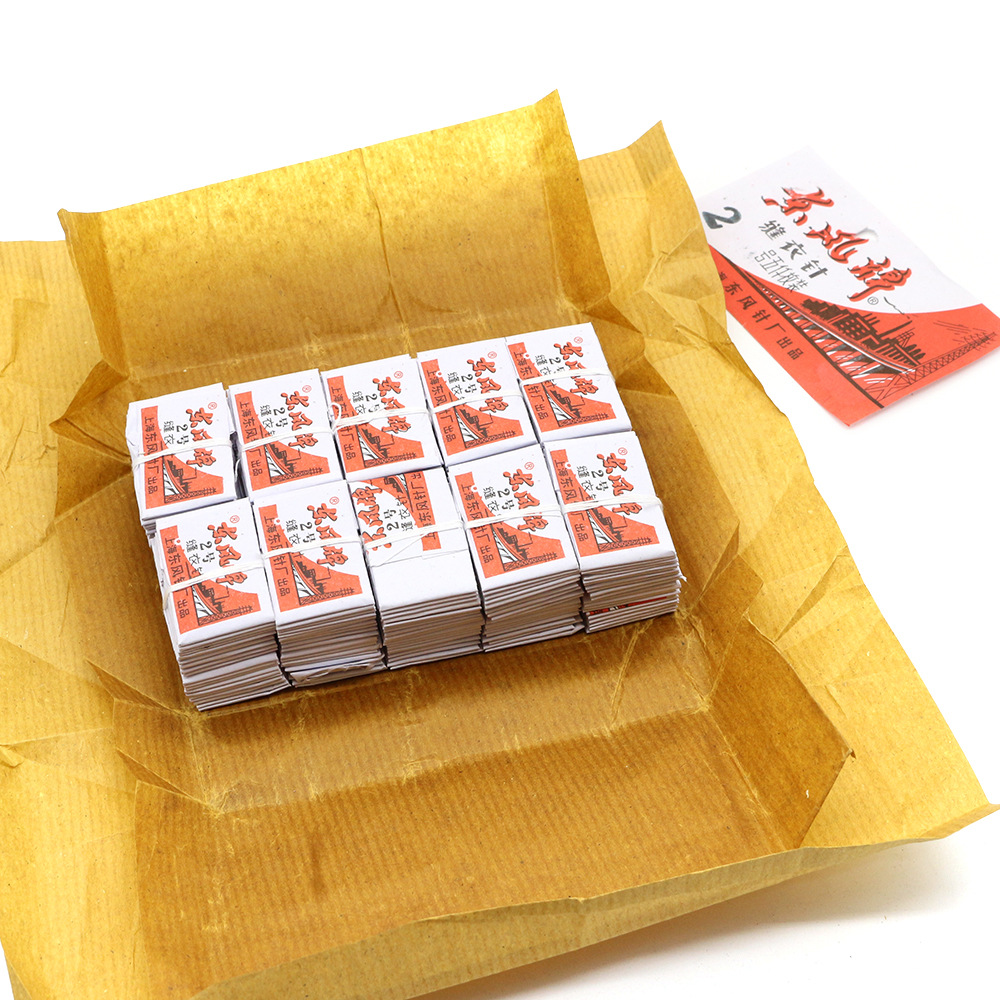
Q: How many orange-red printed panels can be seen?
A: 11